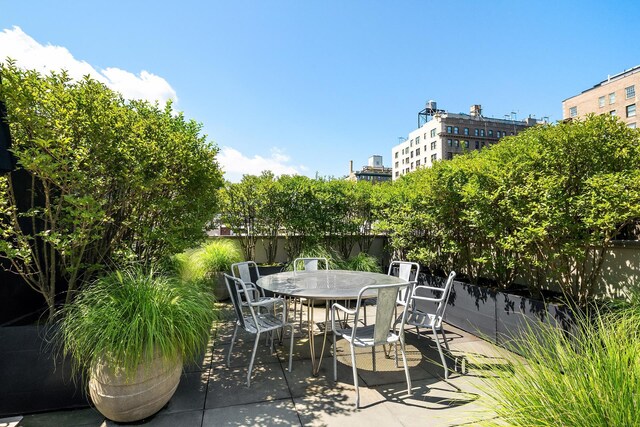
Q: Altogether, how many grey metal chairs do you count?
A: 6